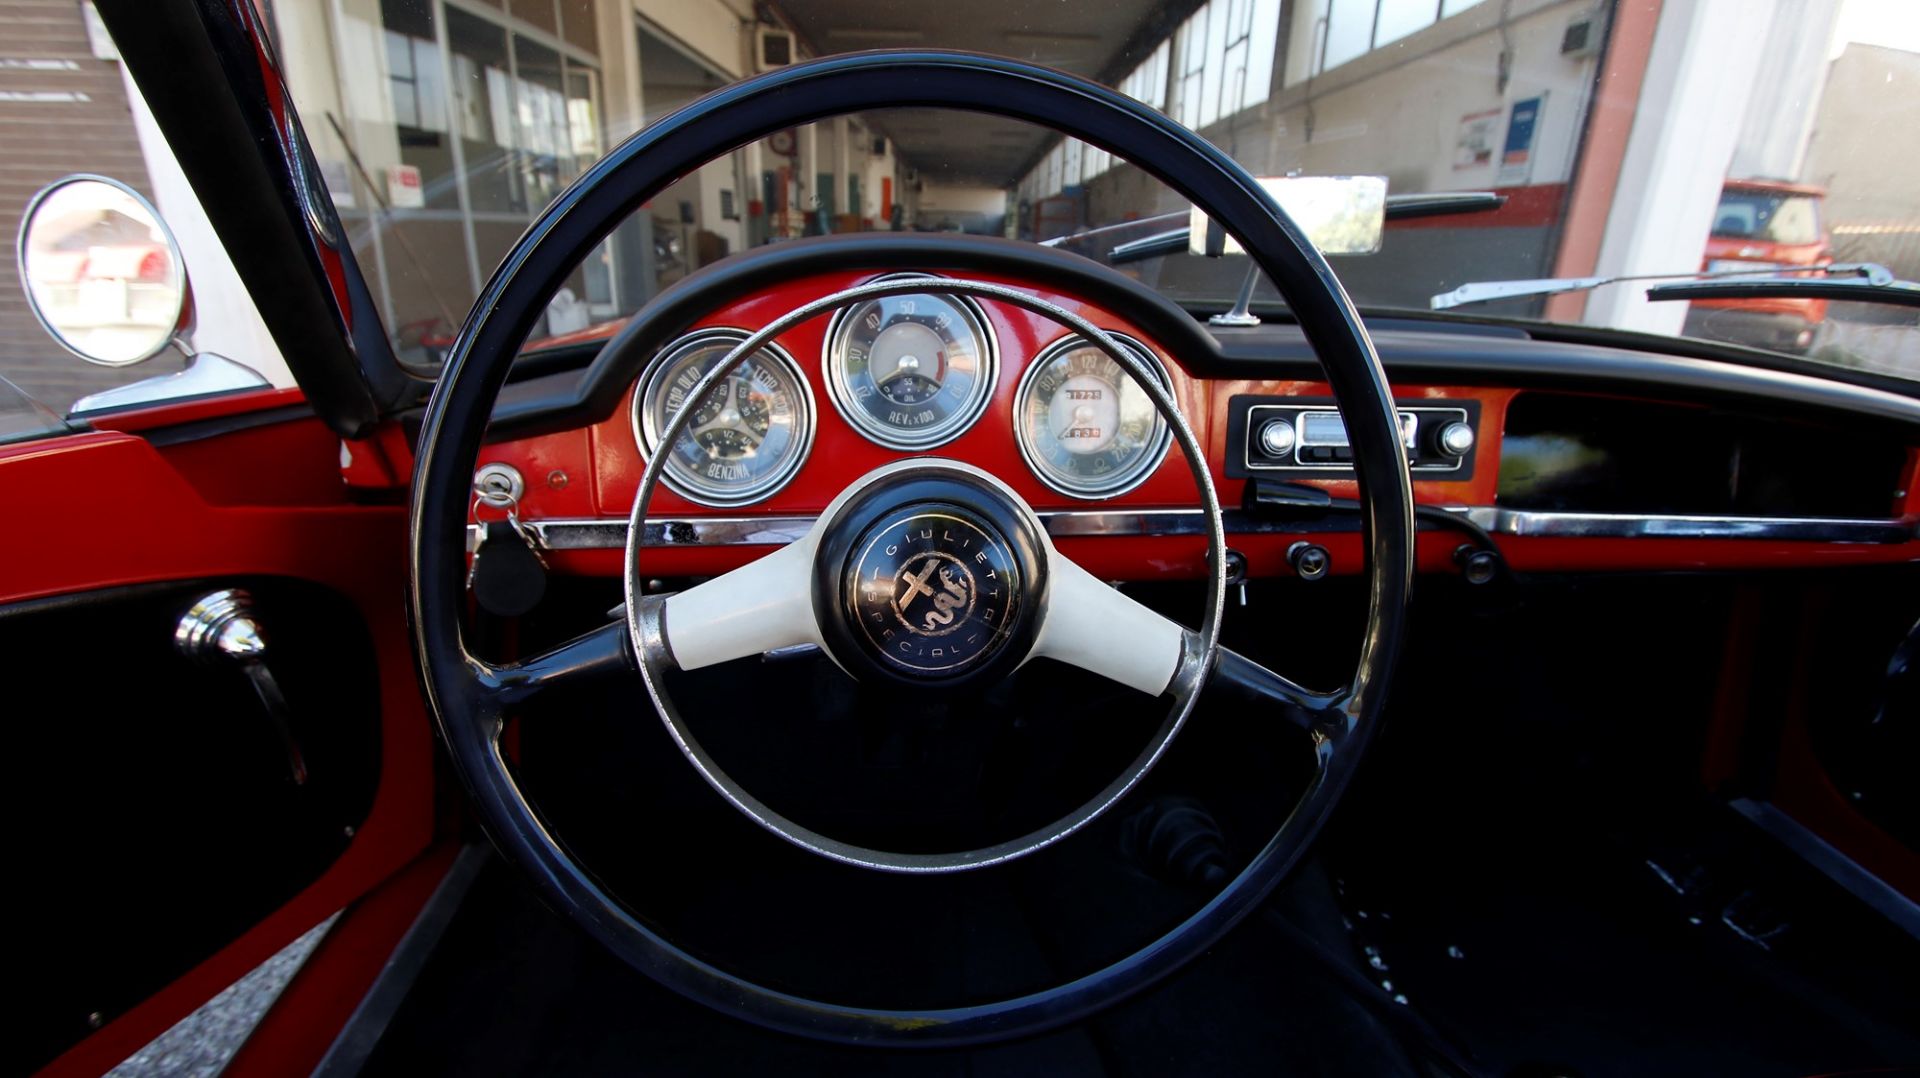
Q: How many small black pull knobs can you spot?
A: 3